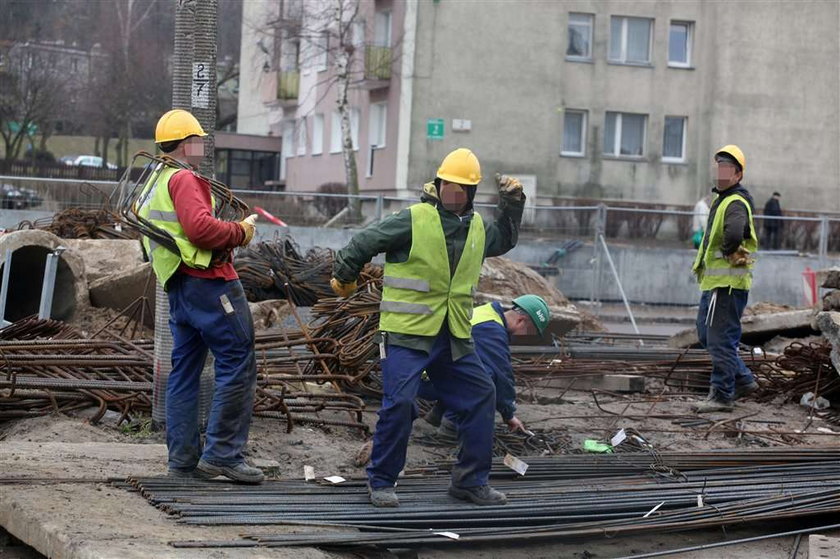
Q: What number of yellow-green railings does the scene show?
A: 2